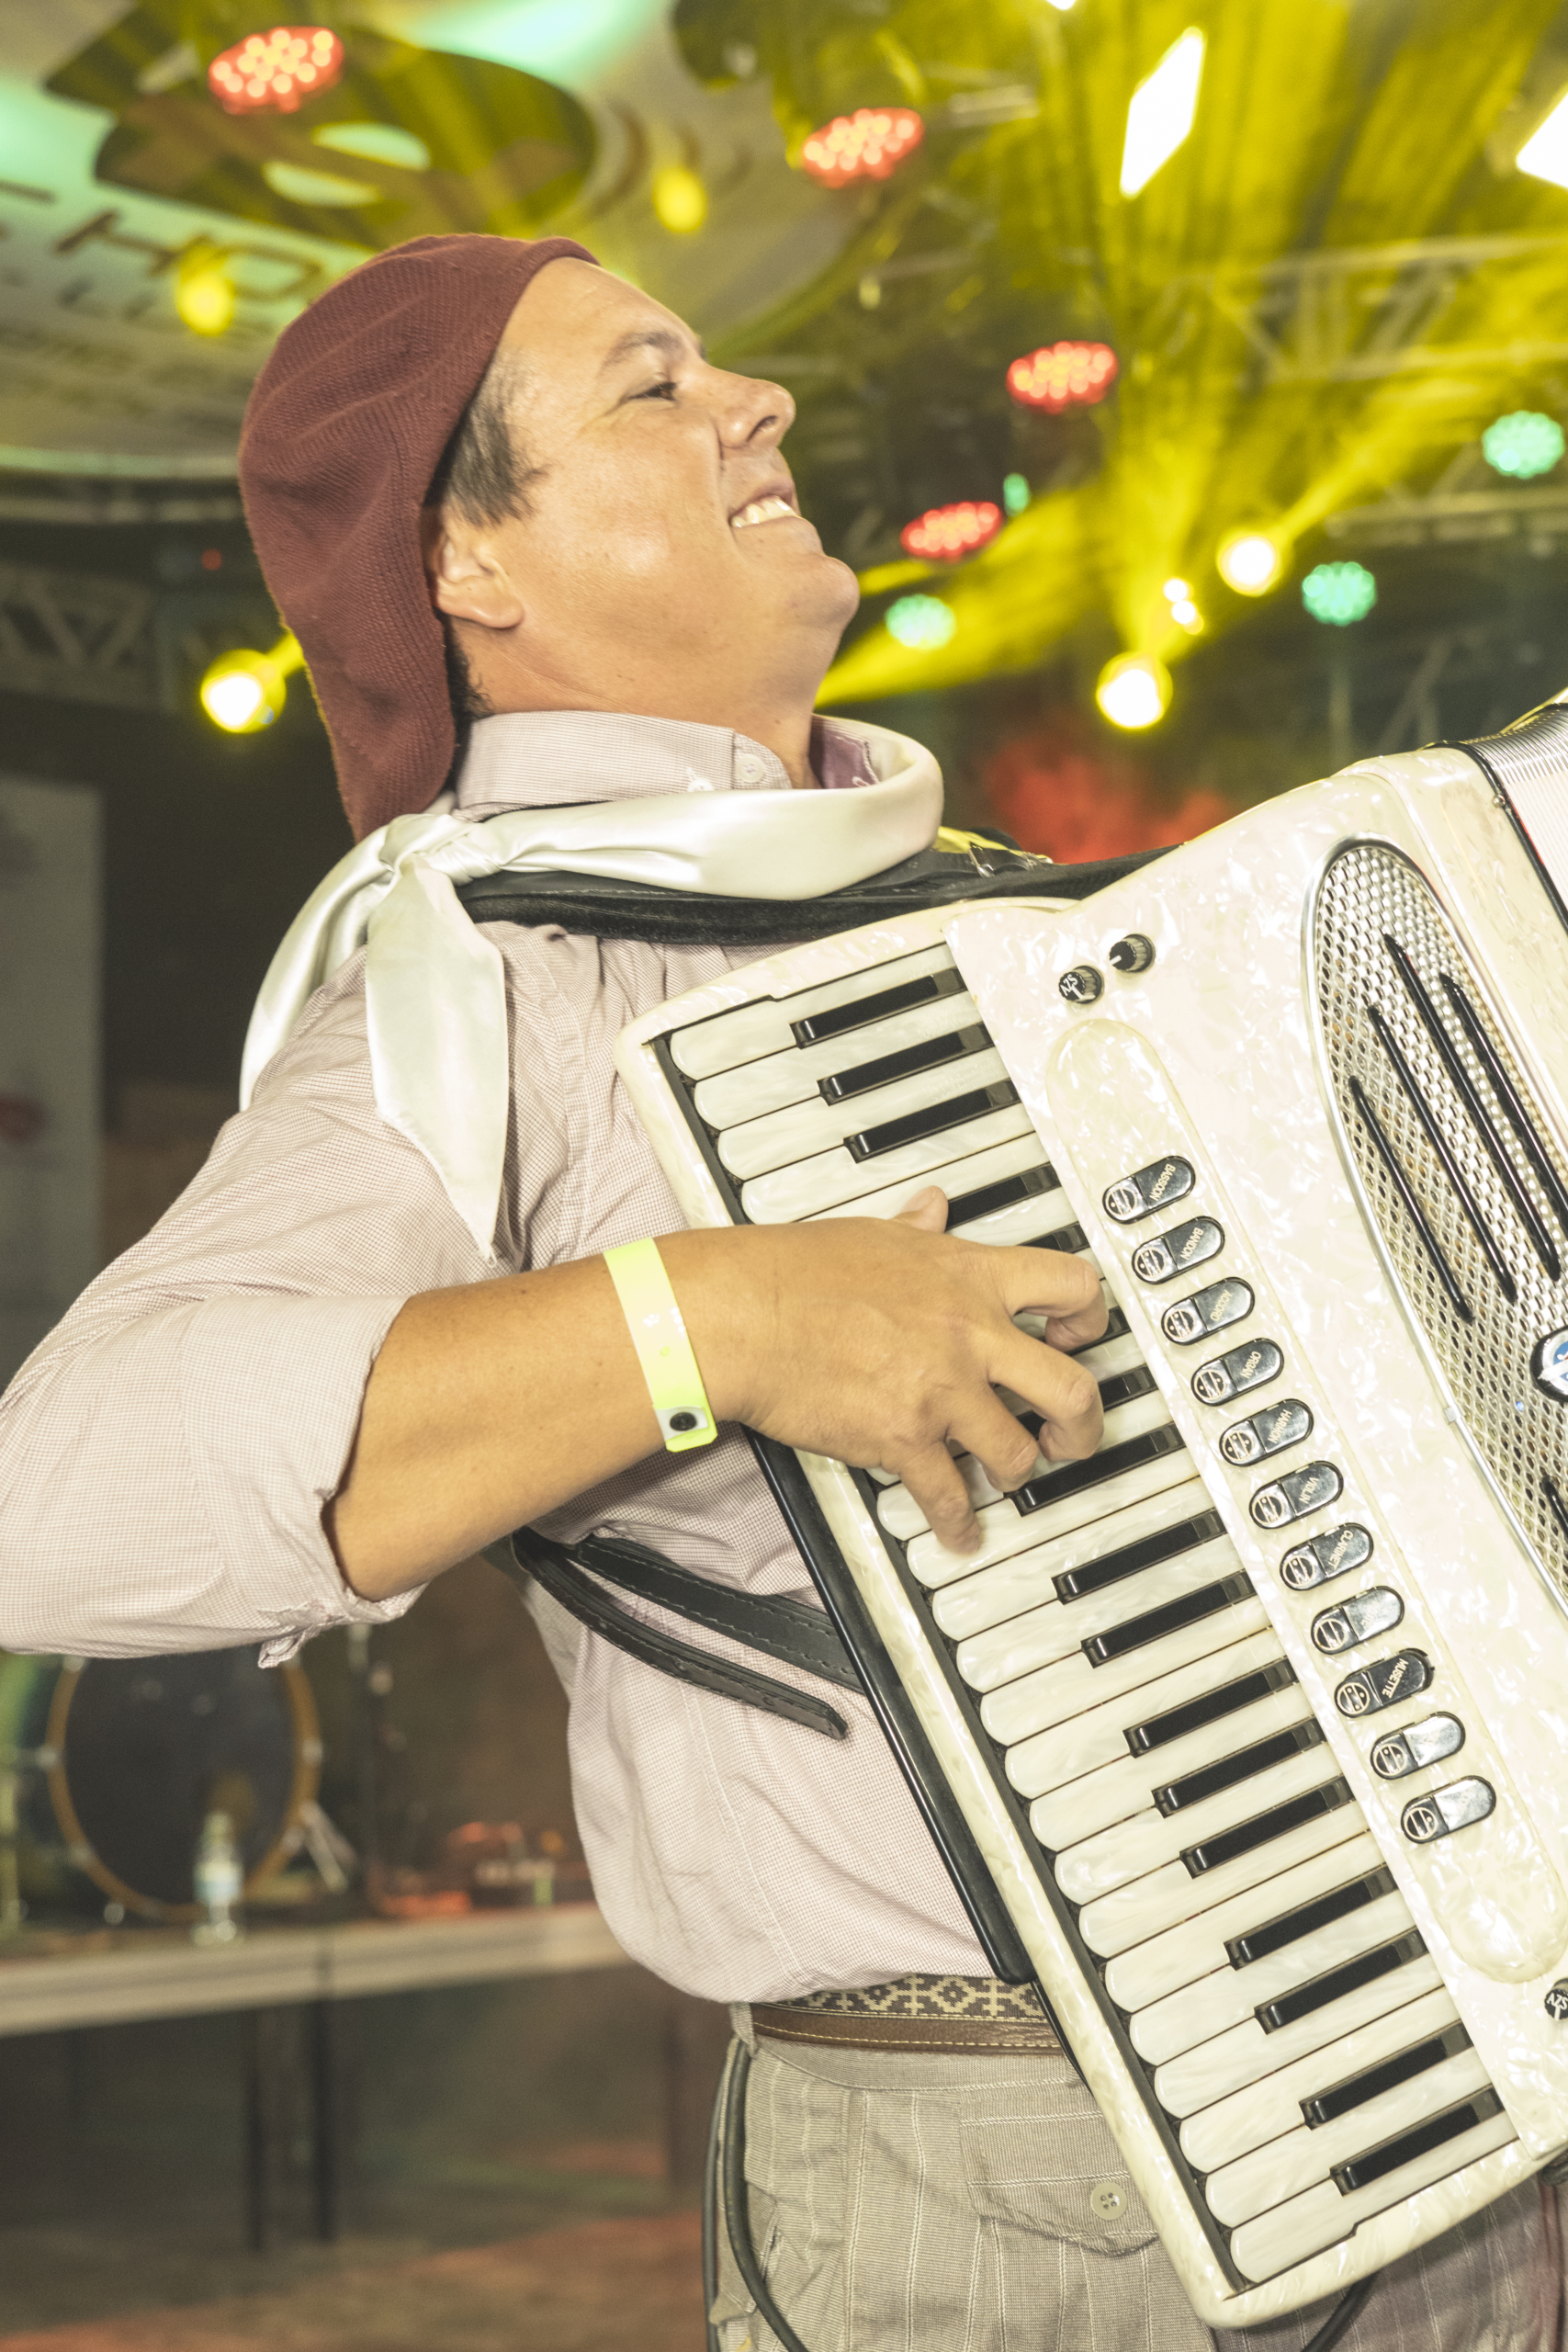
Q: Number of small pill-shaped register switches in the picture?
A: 11